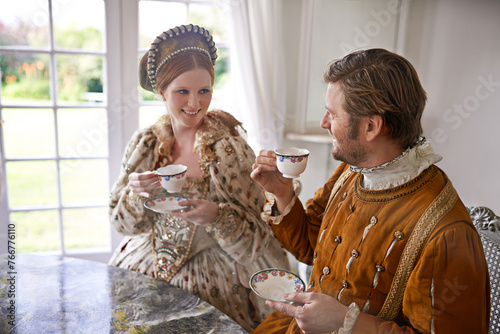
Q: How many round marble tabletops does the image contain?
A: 1